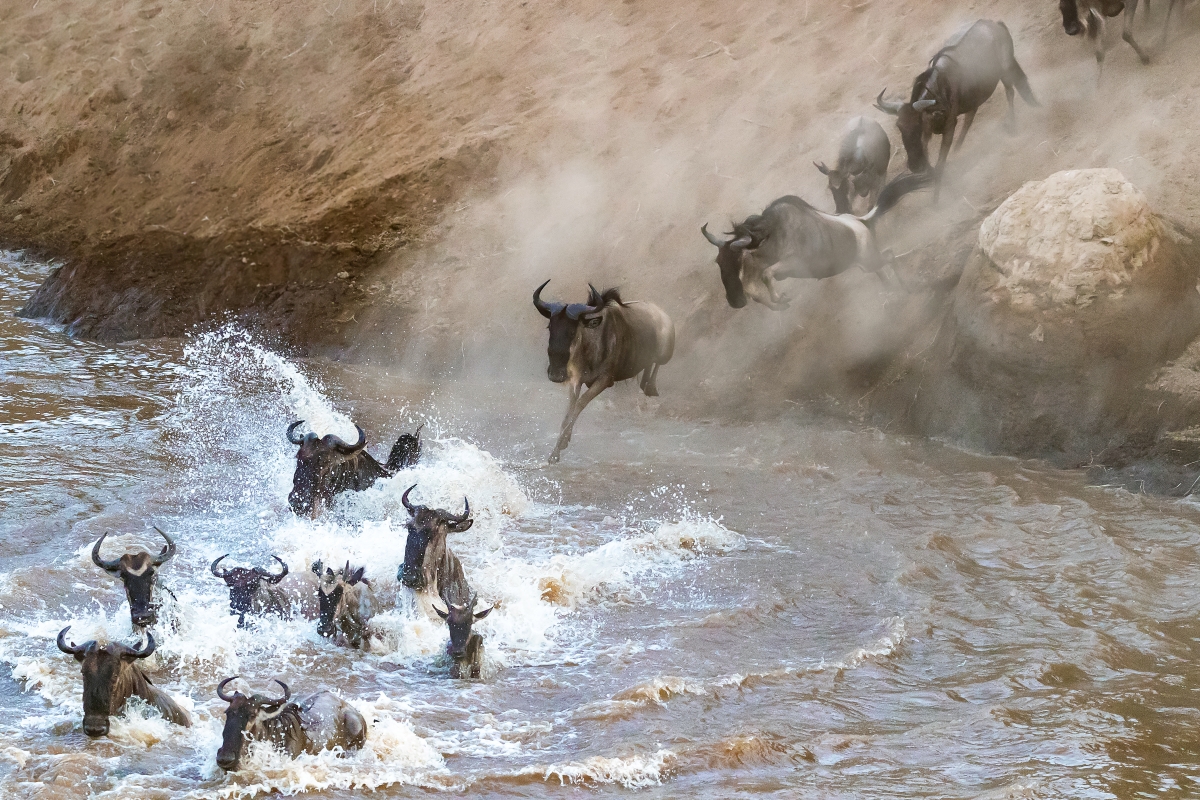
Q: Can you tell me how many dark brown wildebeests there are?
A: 13